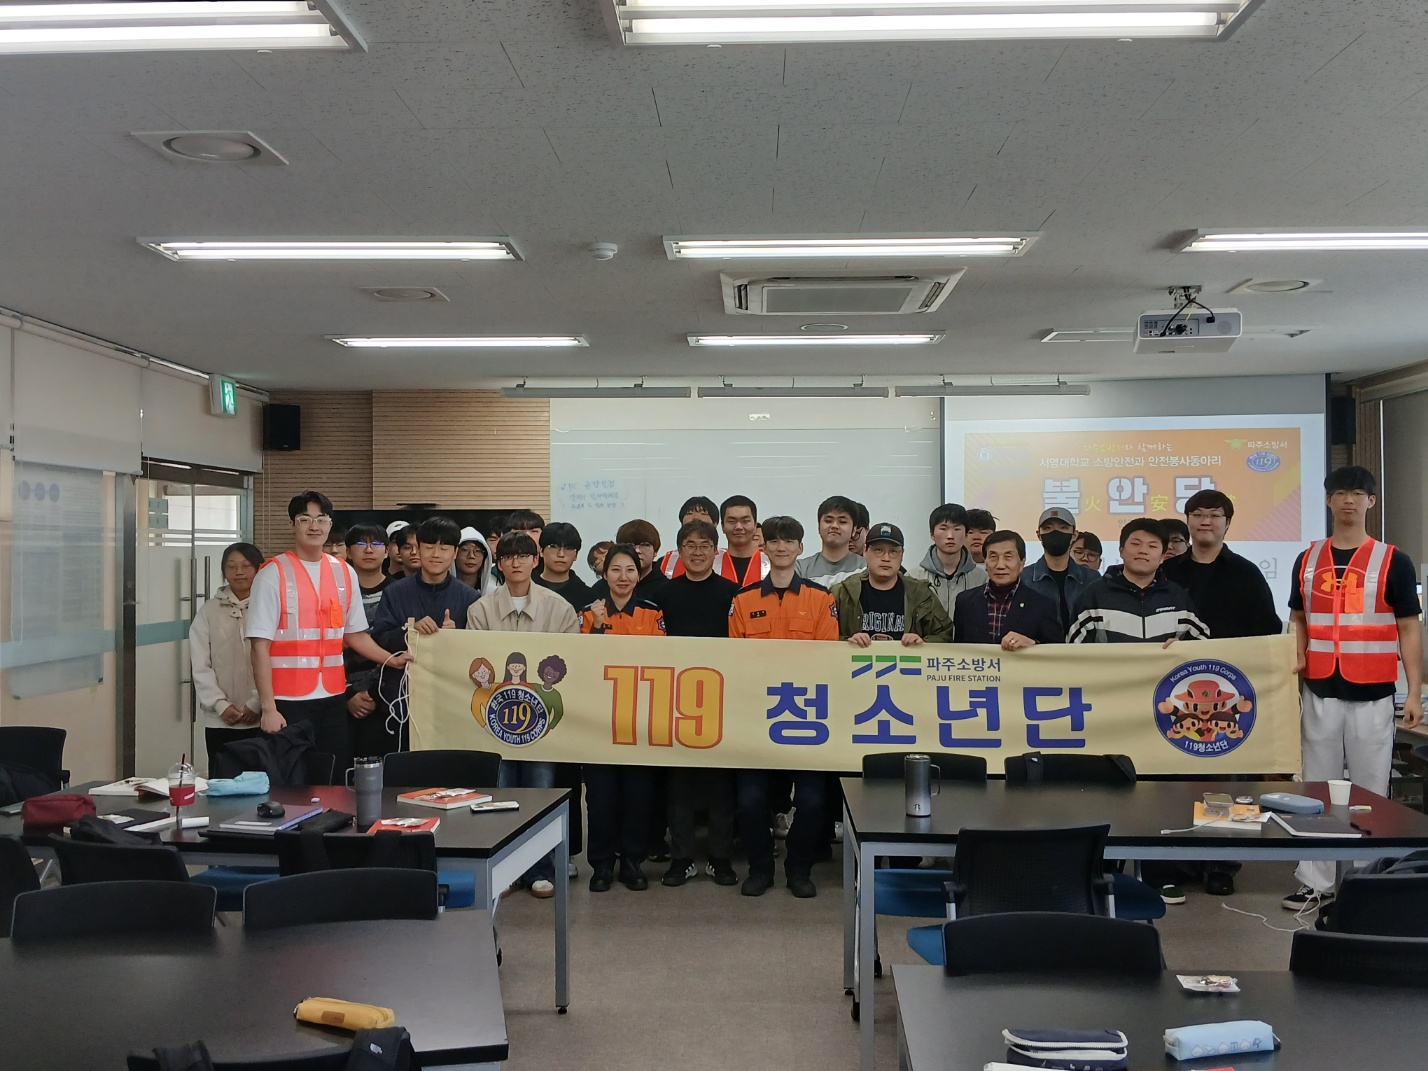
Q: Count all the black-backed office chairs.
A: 15